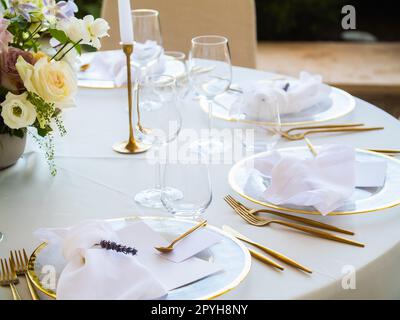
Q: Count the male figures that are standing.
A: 0